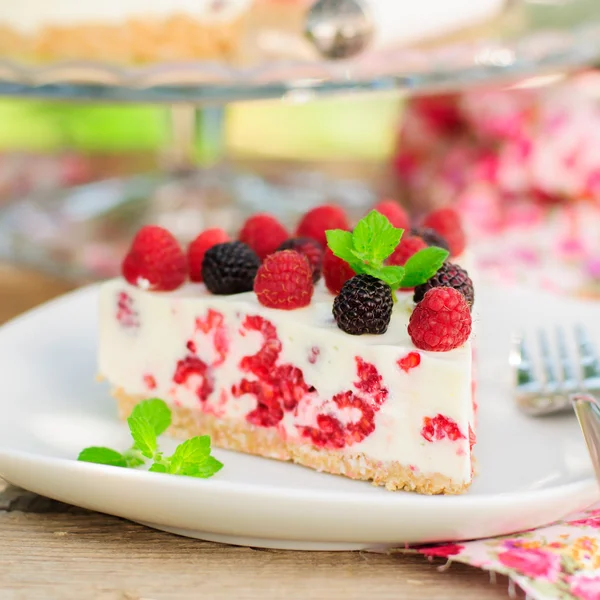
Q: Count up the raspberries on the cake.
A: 10